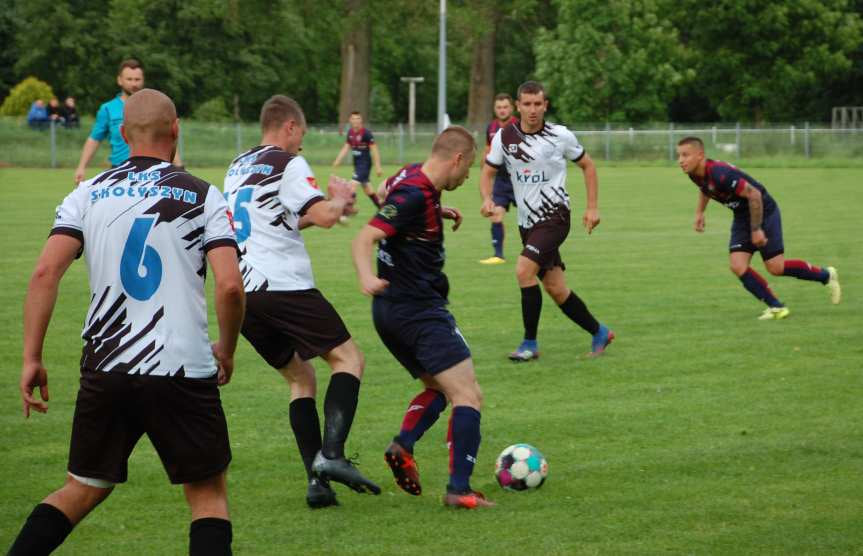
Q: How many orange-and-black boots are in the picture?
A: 2